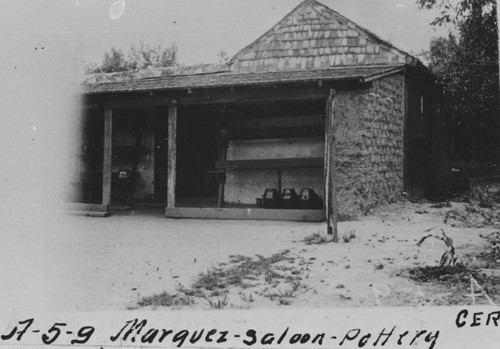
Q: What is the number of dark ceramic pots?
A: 3